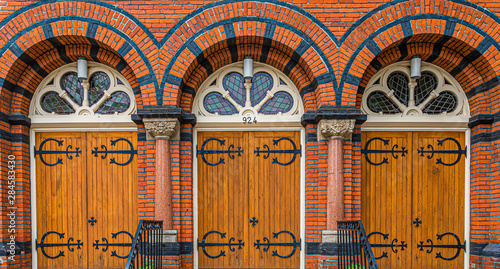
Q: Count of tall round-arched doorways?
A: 3